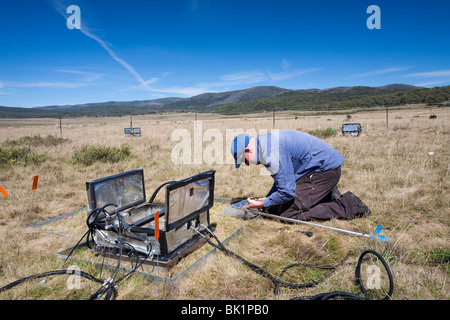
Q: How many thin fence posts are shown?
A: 5